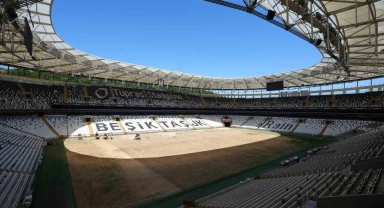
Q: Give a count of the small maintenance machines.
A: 4